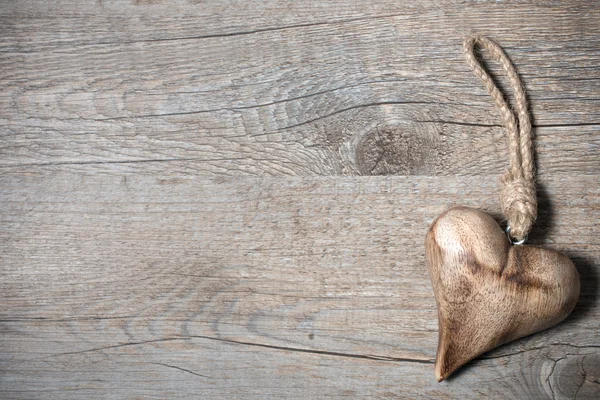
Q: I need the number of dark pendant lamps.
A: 0